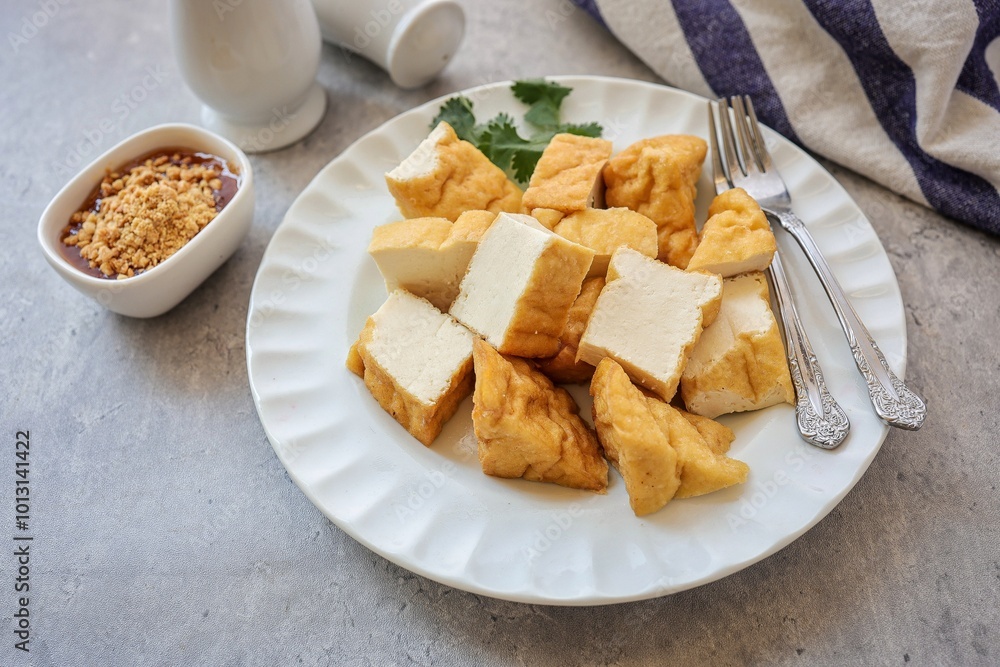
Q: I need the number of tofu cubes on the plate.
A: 13